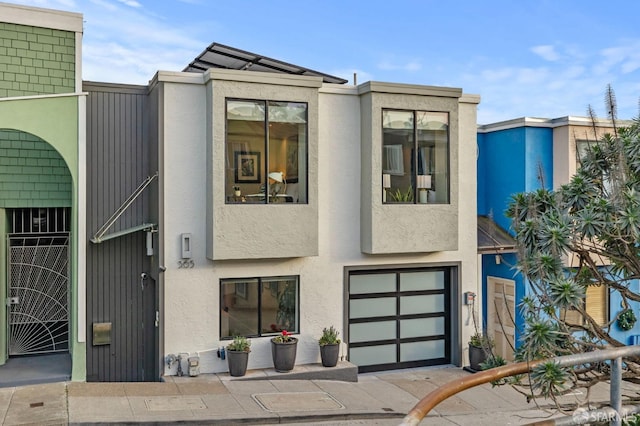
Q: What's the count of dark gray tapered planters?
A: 4